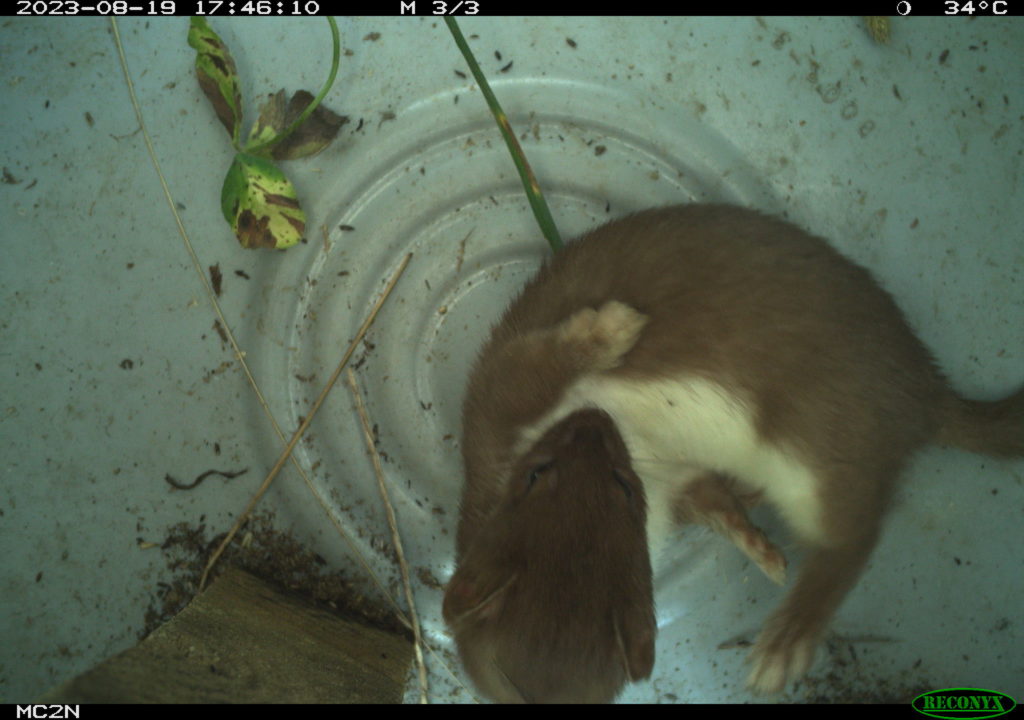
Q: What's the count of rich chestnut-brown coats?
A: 1